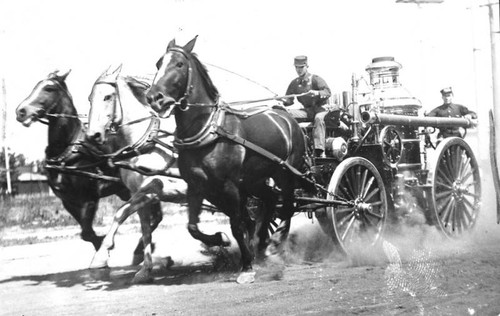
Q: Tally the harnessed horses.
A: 3